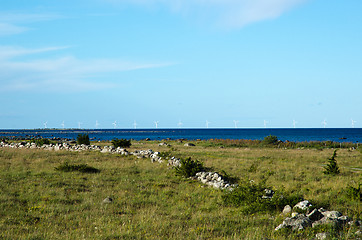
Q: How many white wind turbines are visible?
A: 14